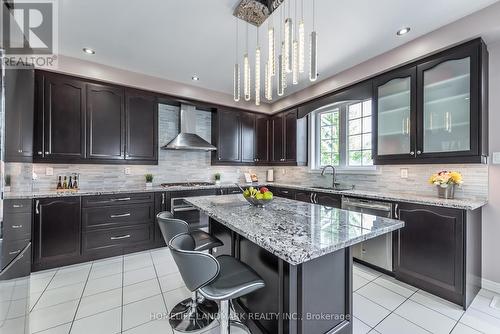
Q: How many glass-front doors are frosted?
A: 2